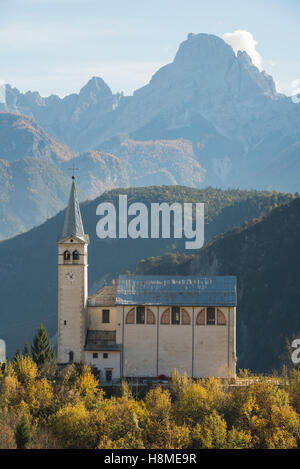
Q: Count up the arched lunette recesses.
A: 3